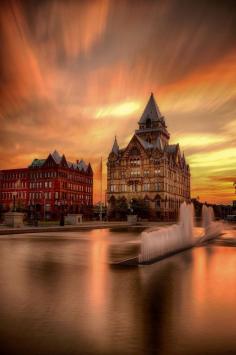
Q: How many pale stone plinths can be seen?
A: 3